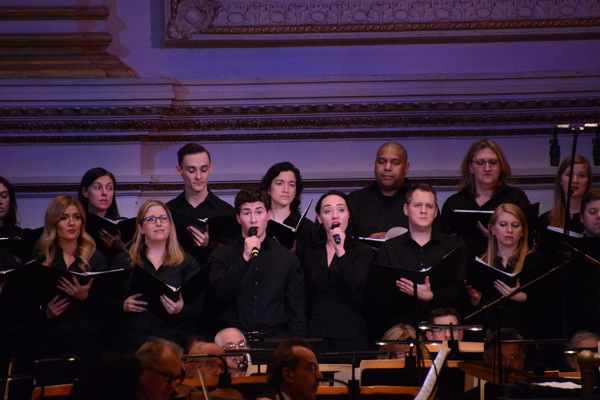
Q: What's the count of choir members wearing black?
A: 14